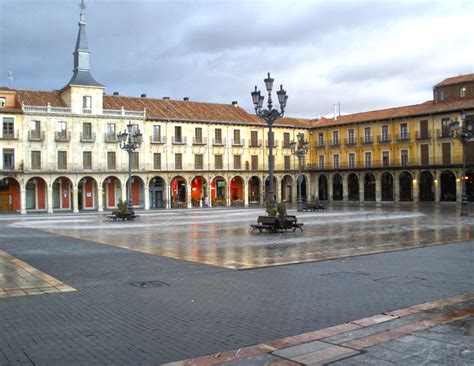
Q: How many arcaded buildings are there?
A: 2